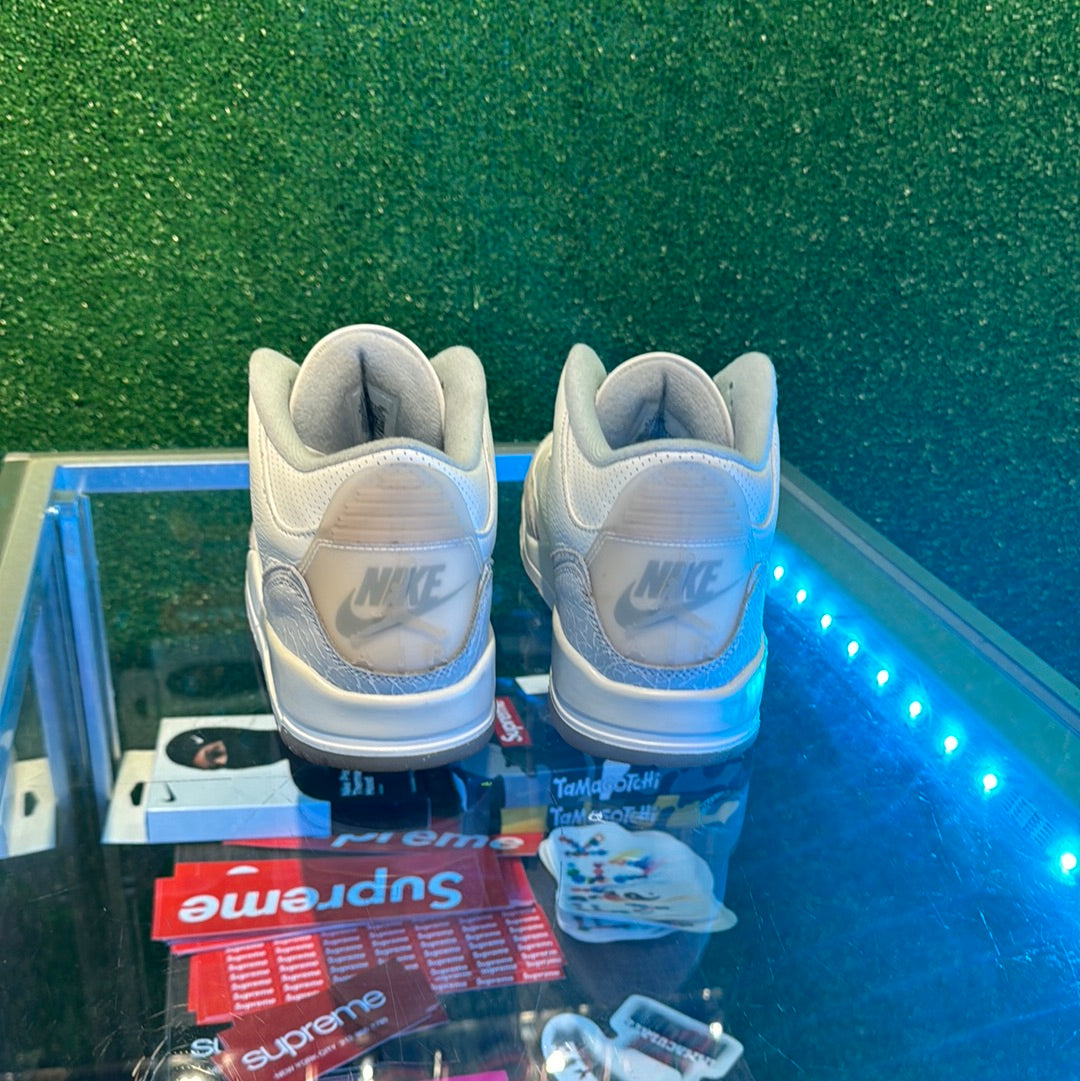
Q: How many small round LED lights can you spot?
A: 9